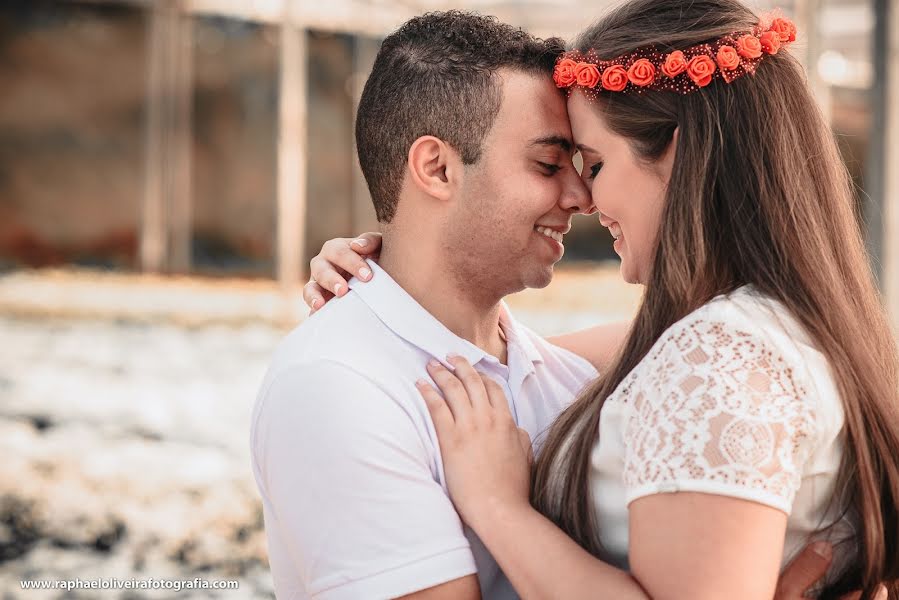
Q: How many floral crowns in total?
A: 1